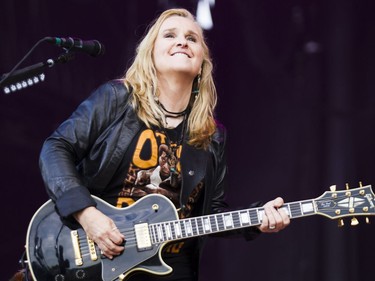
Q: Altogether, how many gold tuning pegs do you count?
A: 6